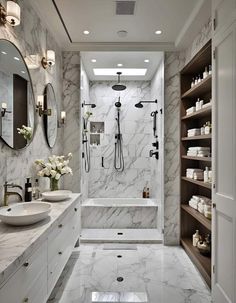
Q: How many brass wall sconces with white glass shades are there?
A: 4